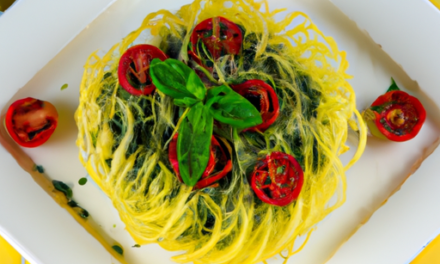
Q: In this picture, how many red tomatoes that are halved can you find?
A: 7